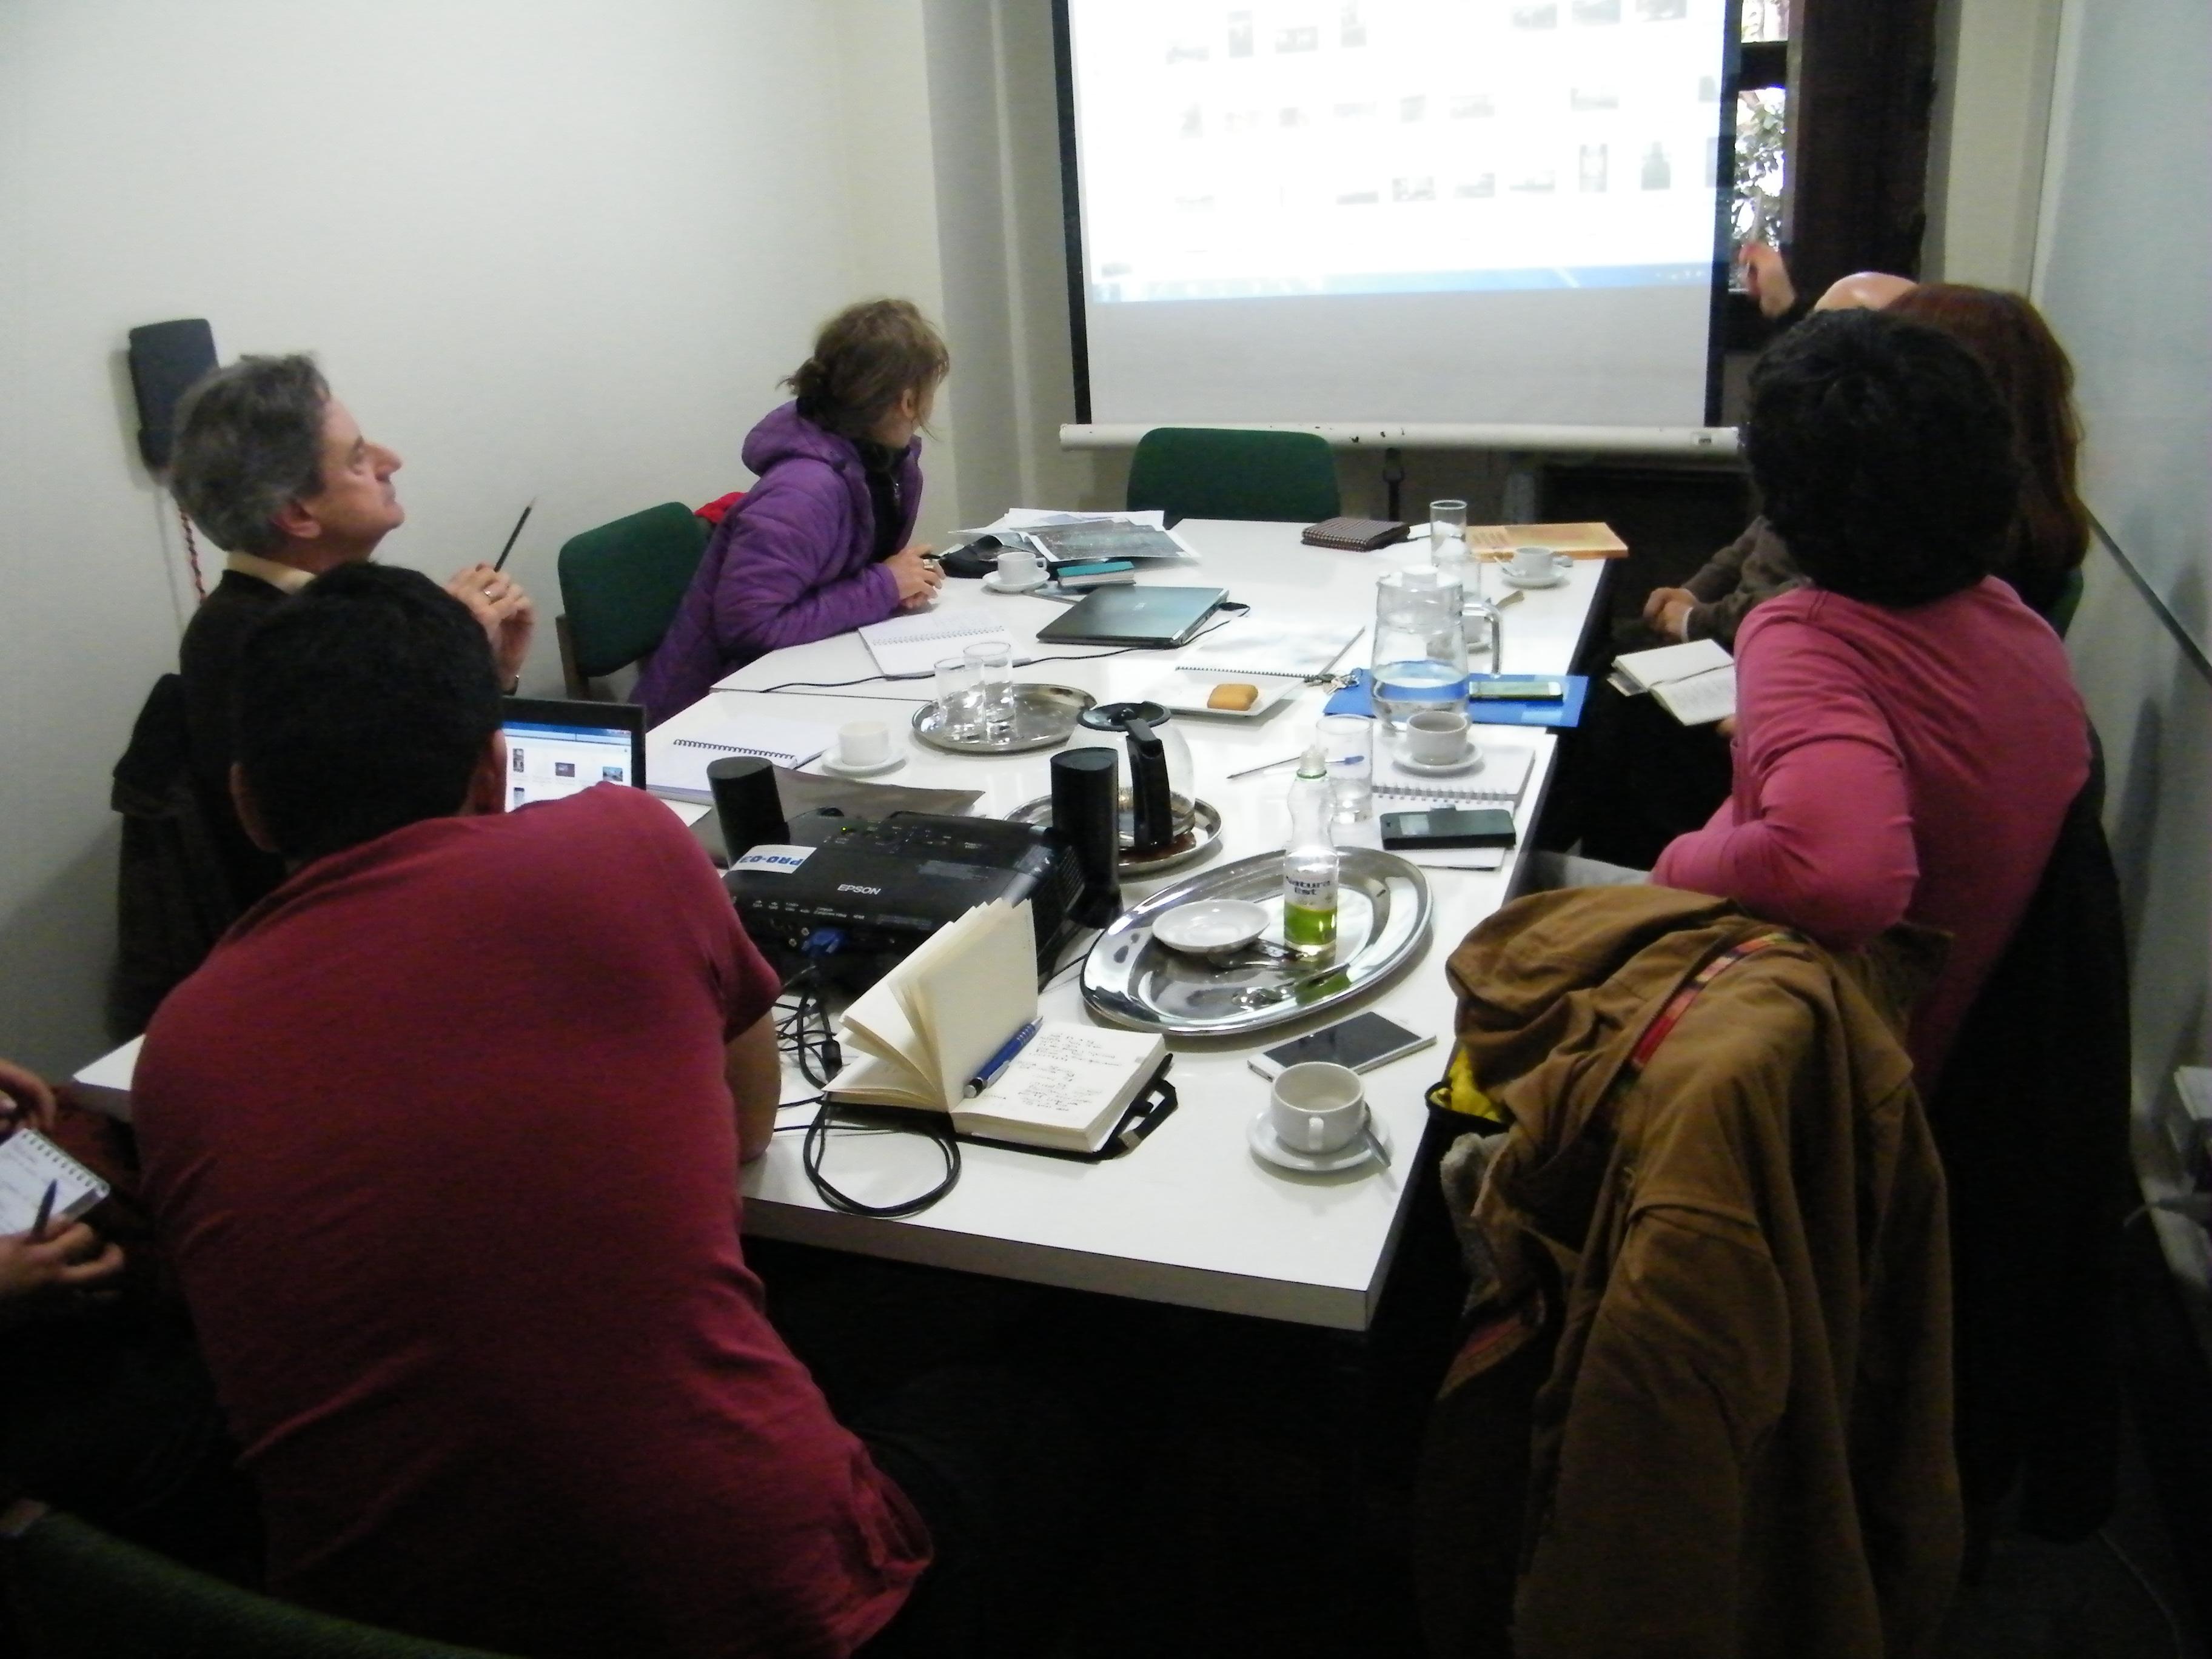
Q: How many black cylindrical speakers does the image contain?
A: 2